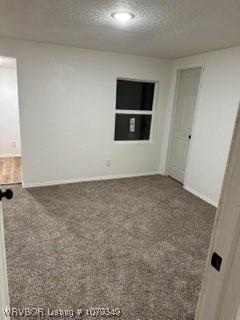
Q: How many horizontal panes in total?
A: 2